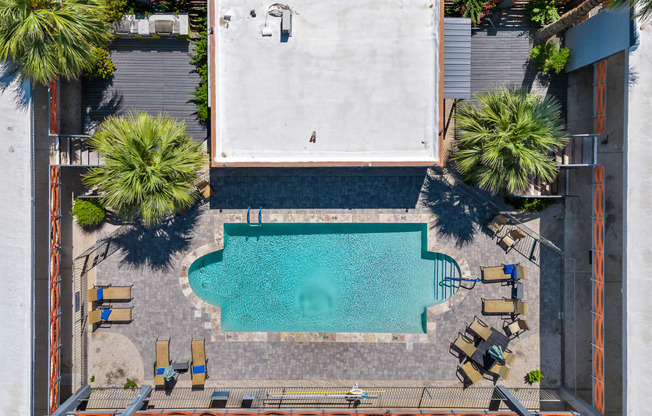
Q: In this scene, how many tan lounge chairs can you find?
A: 6